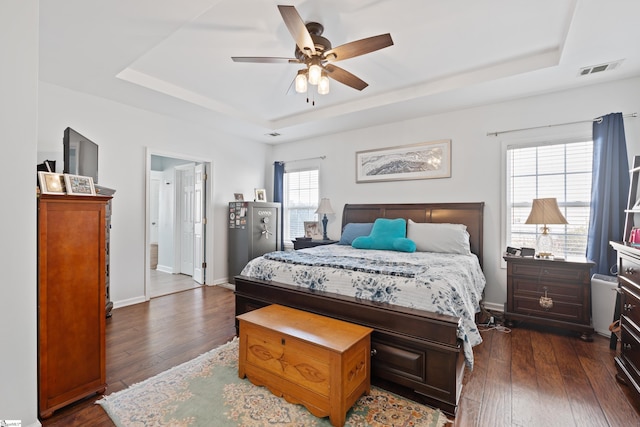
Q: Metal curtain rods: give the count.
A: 2